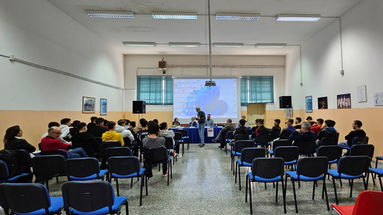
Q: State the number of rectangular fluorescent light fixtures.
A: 8